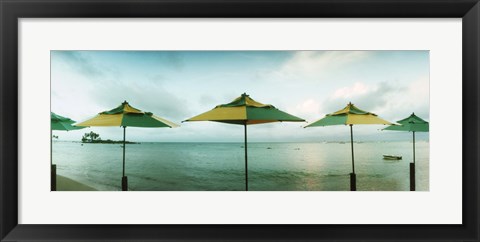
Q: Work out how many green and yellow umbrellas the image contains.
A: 3